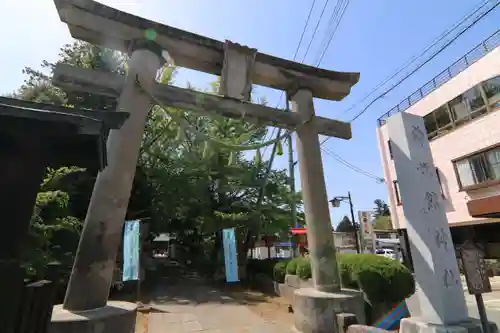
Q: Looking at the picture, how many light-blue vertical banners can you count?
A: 2